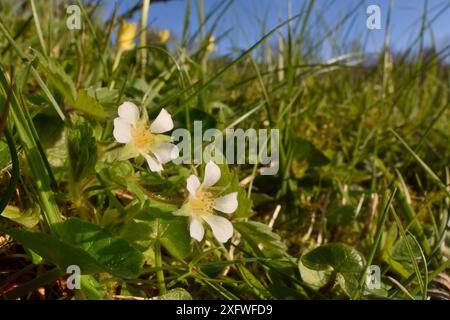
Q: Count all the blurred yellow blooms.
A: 3